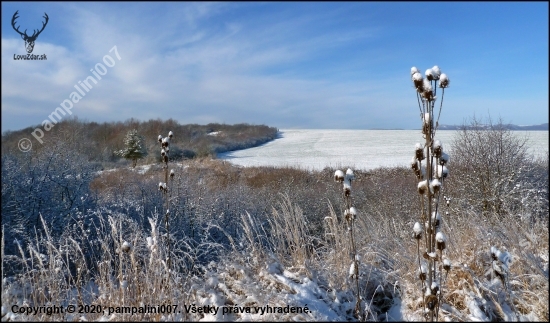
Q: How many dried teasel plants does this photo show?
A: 3